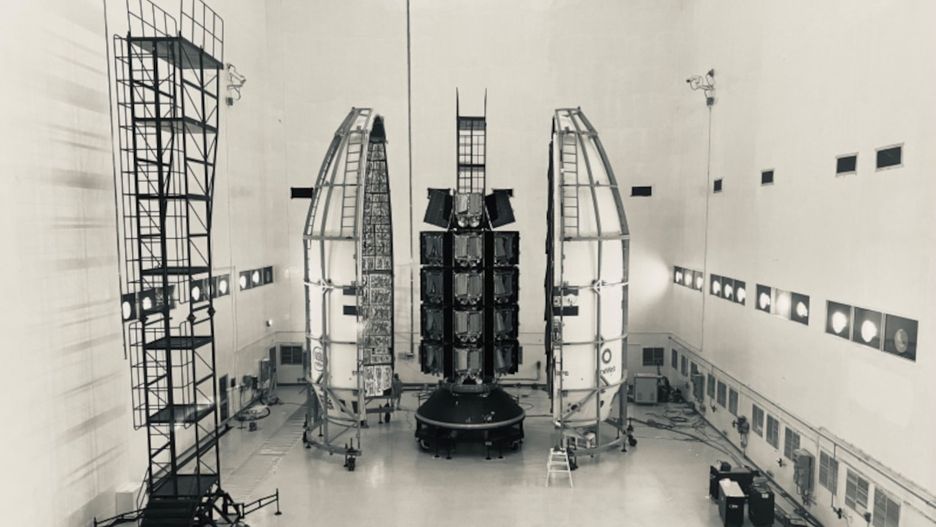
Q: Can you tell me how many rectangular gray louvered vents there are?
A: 14